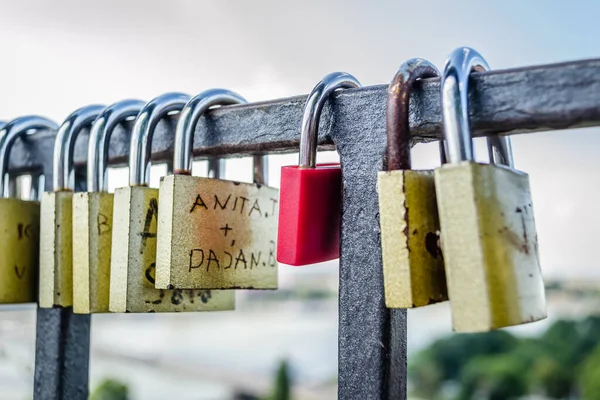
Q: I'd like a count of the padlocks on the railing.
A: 8